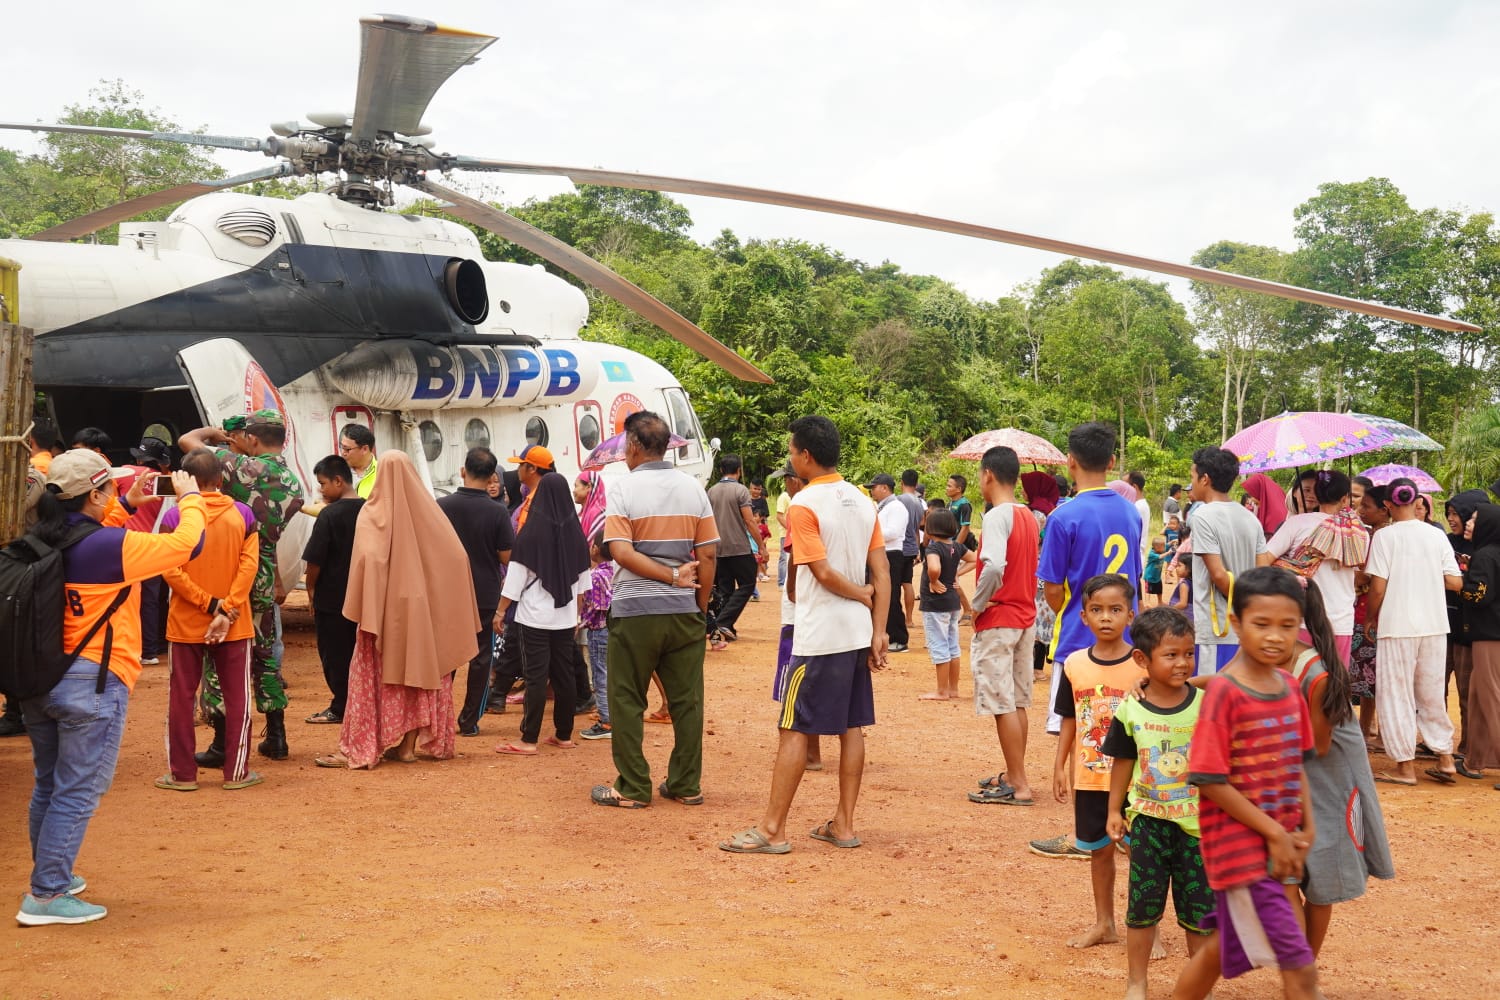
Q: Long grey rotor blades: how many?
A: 5